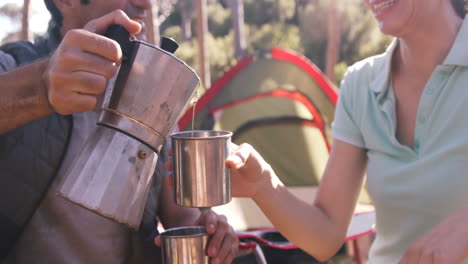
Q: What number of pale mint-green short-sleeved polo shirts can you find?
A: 1